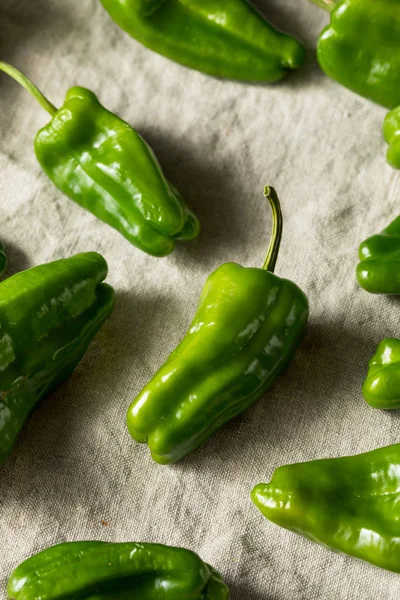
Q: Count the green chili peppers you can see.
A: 11